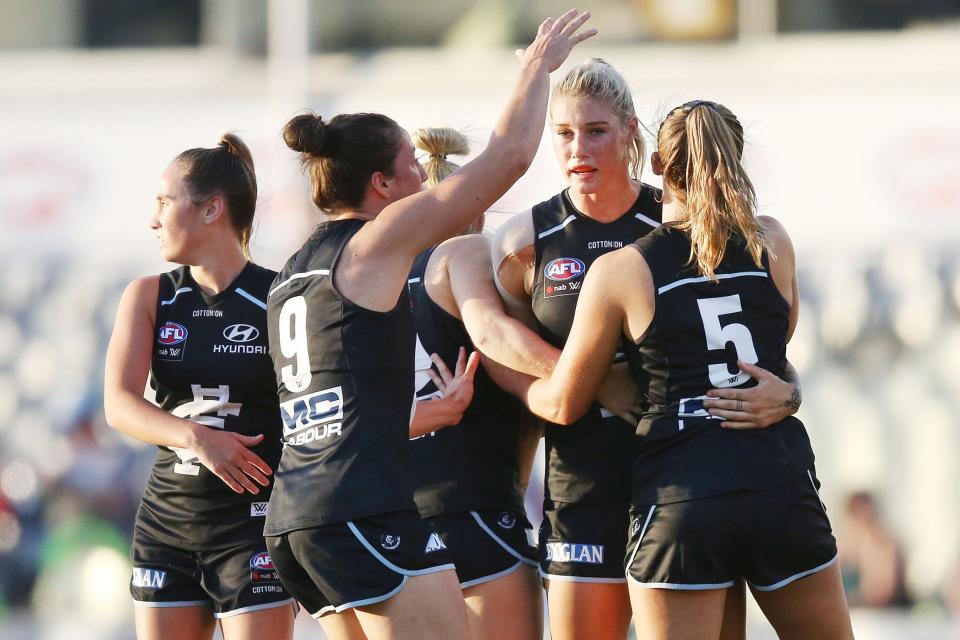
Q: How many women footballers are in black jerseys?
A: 5